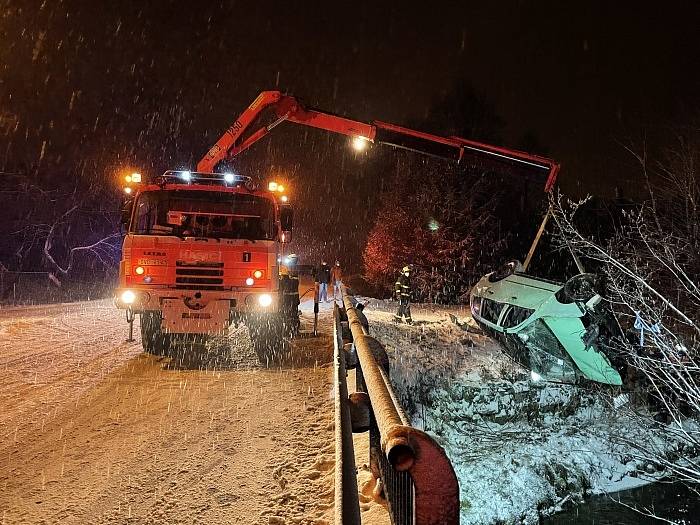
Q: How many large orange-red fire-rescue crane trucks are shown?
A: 1